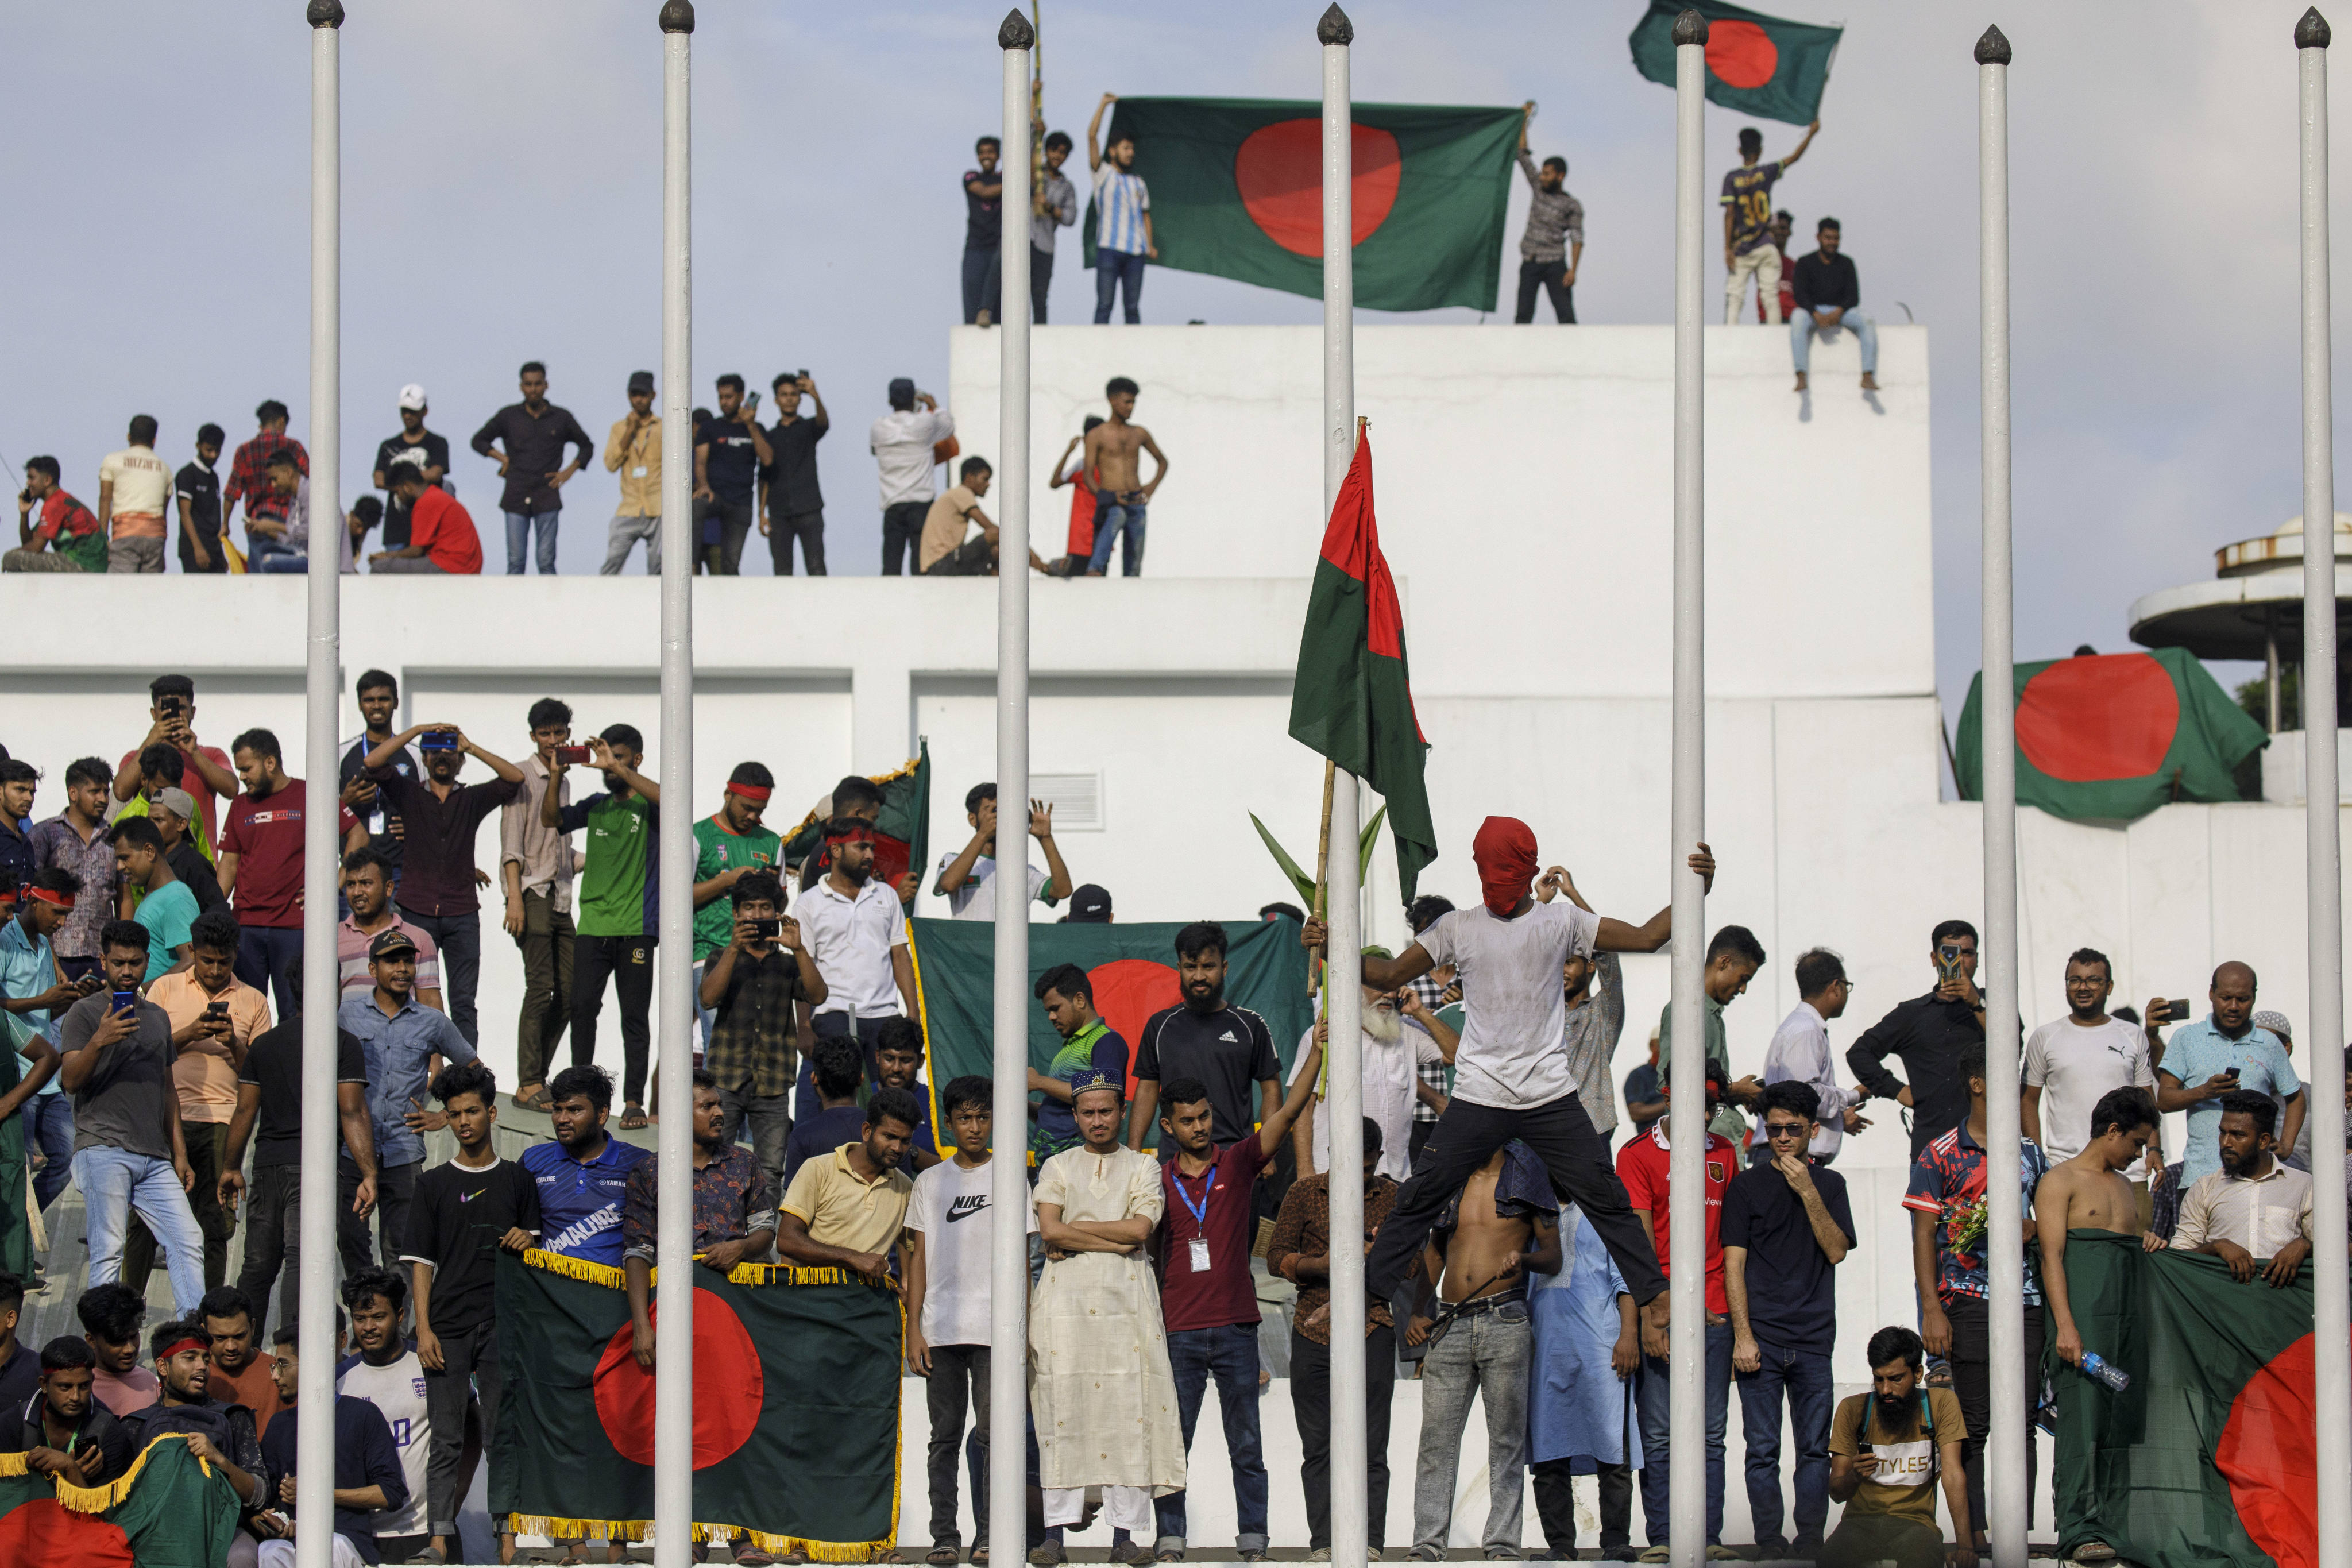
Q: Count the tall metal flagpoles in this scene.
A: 7